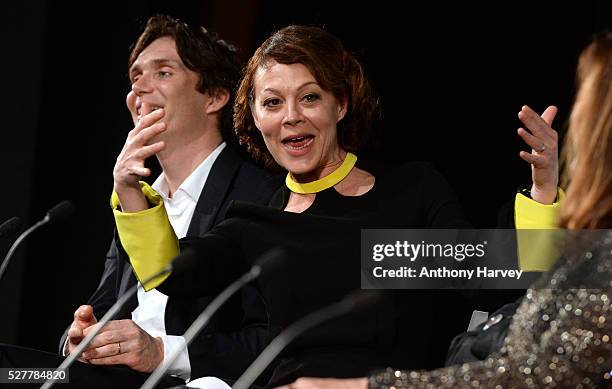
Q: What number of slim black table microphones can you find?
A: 5